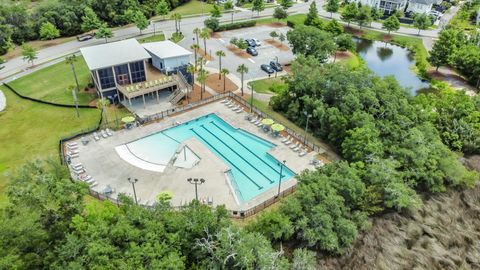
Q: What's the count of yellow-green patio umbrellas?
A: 4